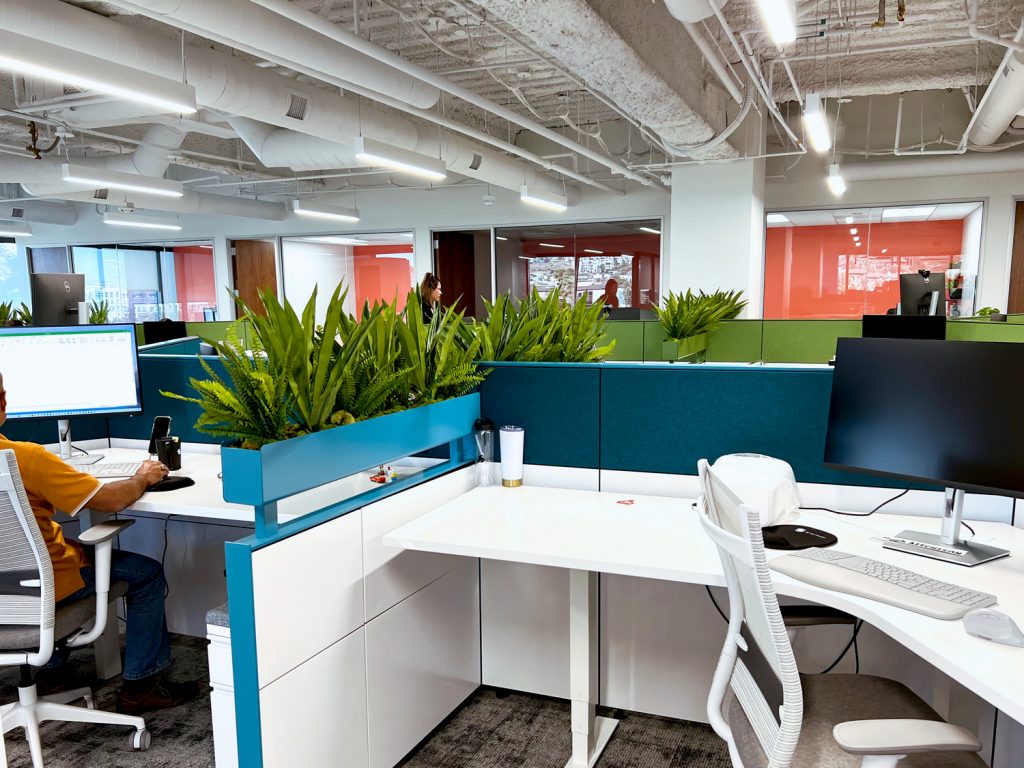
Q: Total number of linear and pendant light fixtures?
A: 10